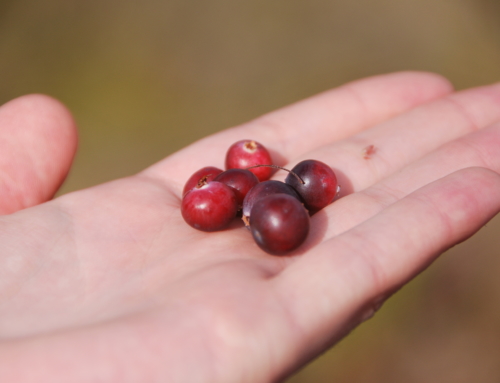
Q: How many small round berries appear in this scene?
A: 7